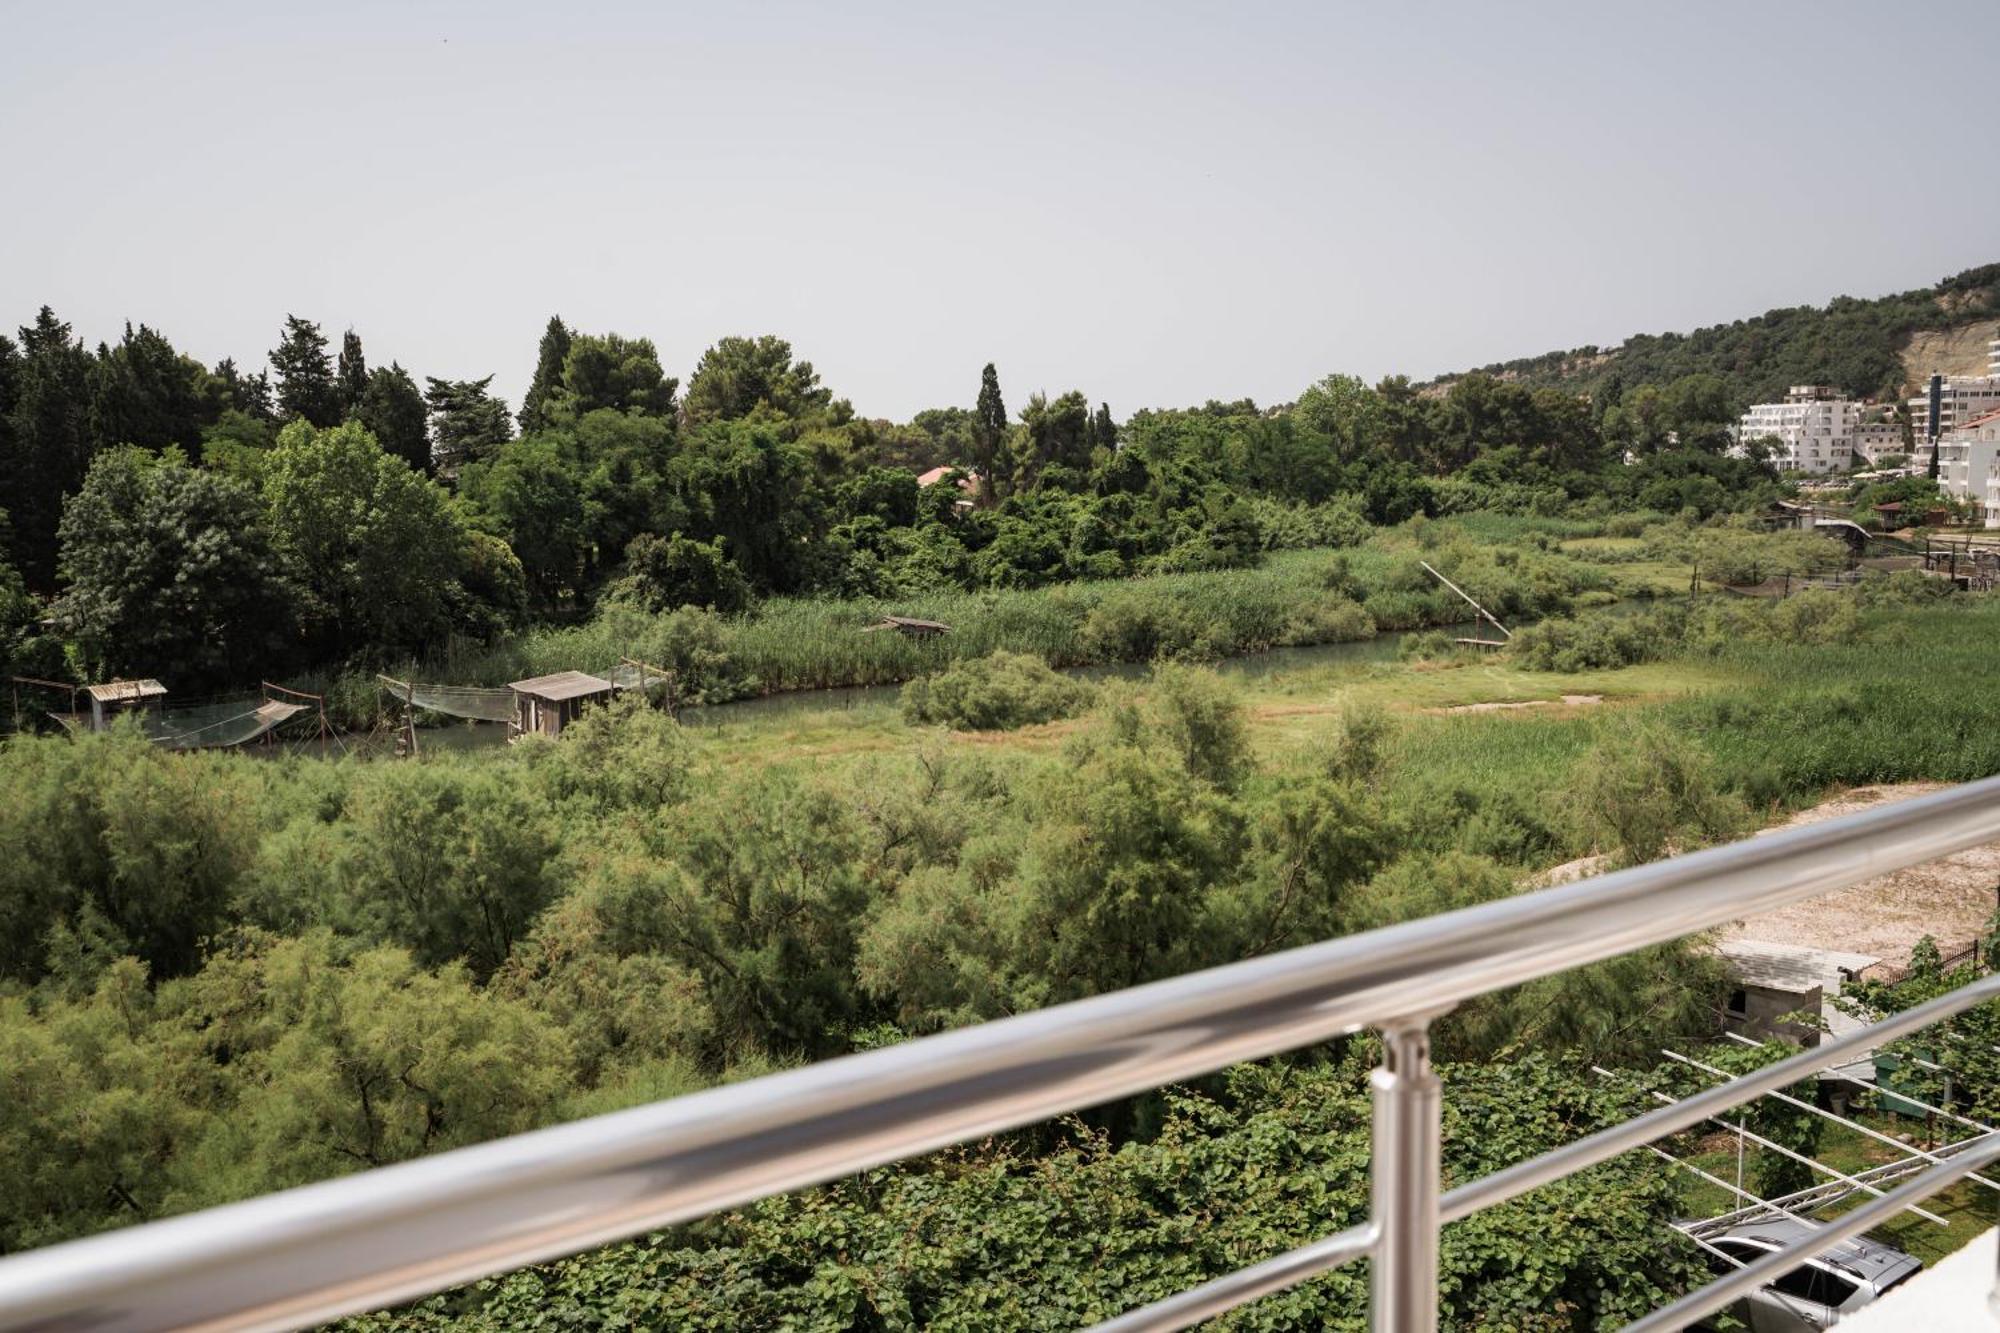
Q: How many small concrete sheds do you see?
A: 1